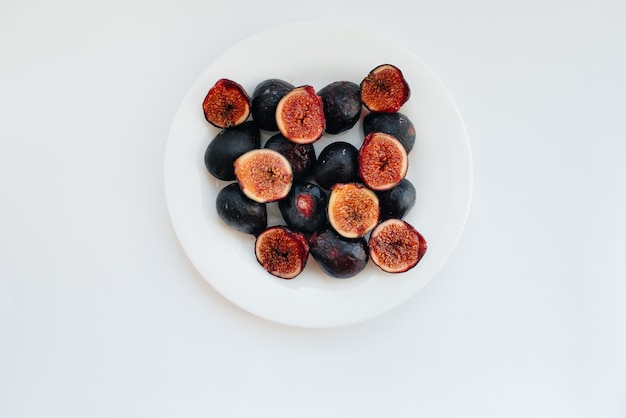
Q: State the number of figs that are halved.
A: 8